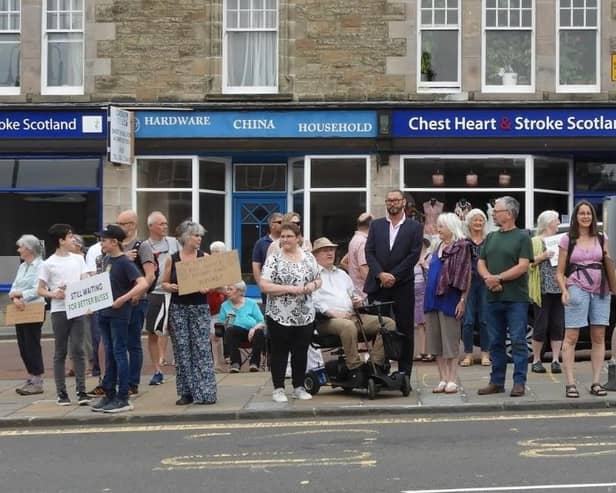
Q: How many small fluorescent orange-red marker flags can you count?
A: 0